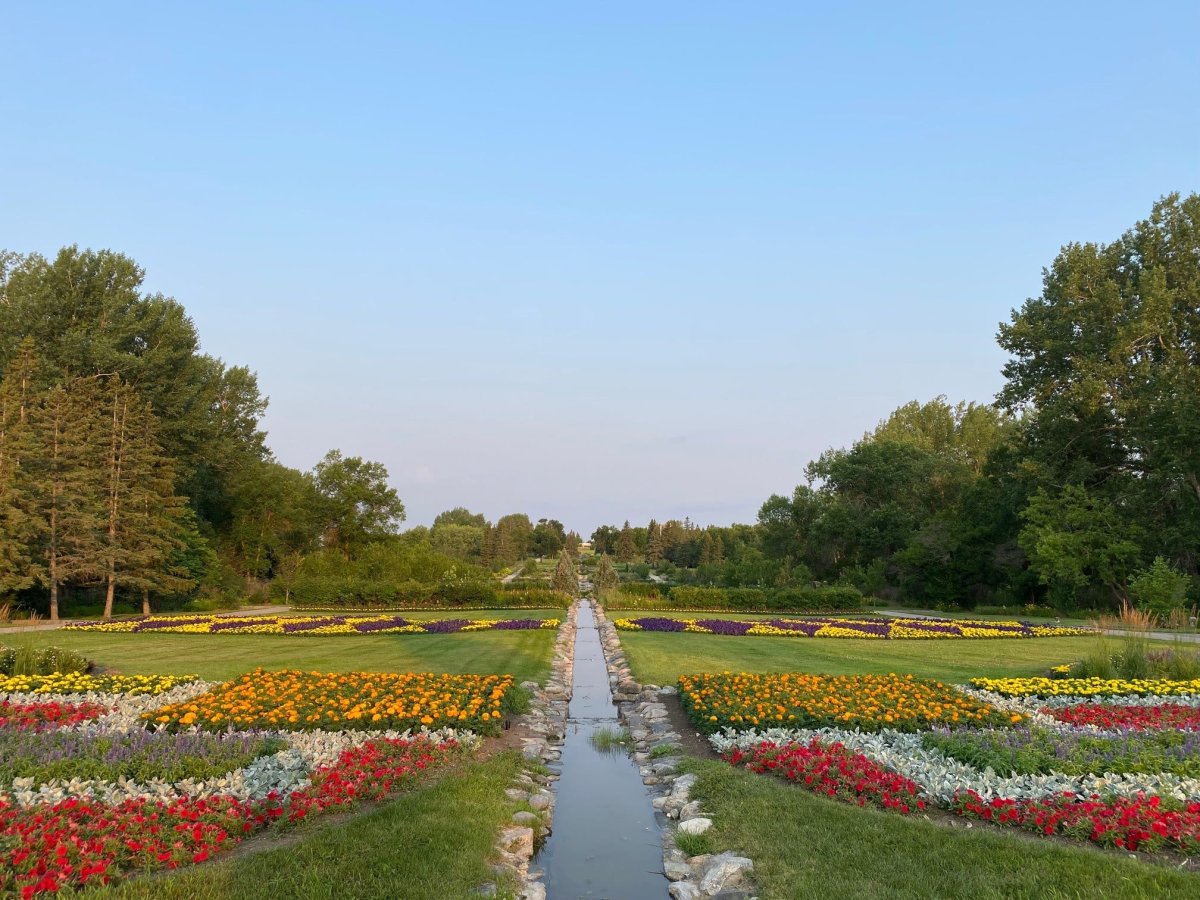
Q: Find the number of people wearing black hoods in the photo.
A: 0